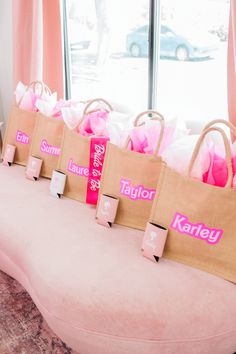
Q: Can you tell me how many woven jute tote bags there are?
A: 5